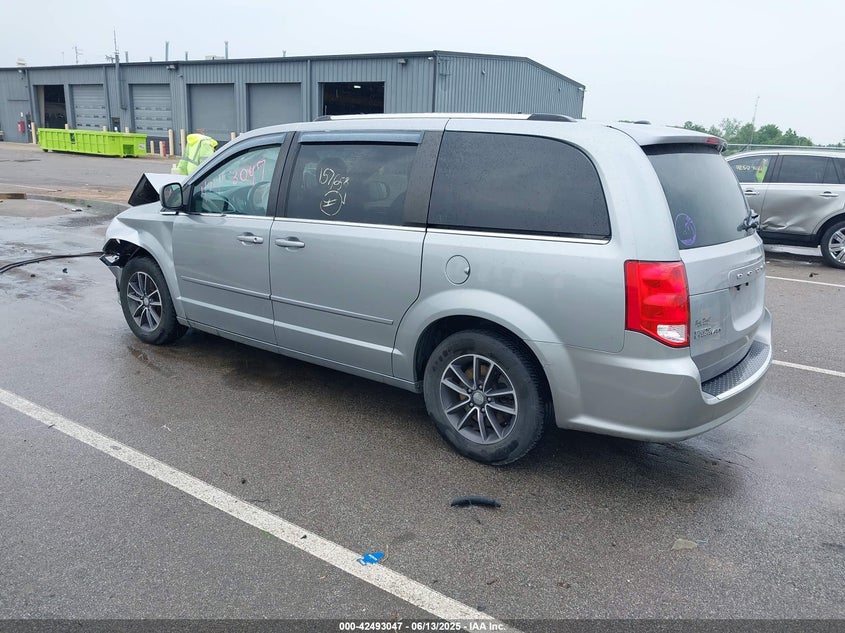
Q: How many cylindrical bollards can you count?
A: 9